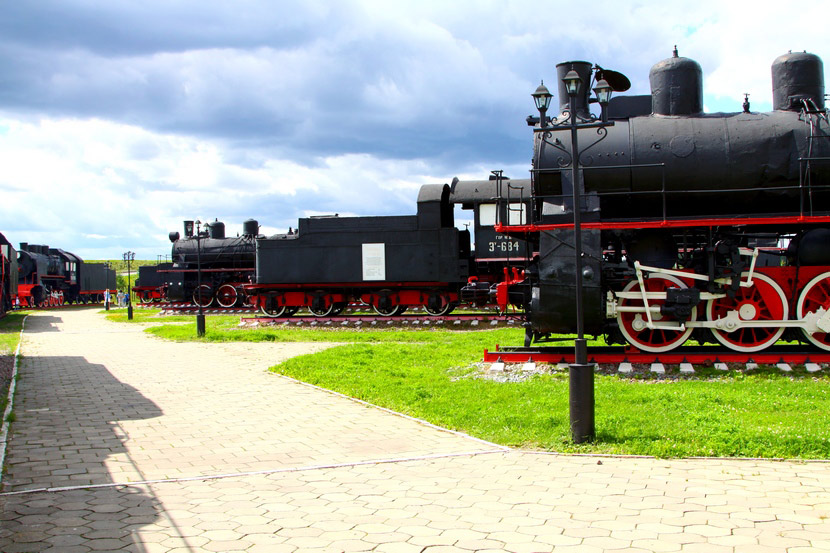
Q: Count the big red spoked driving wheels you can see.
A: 3